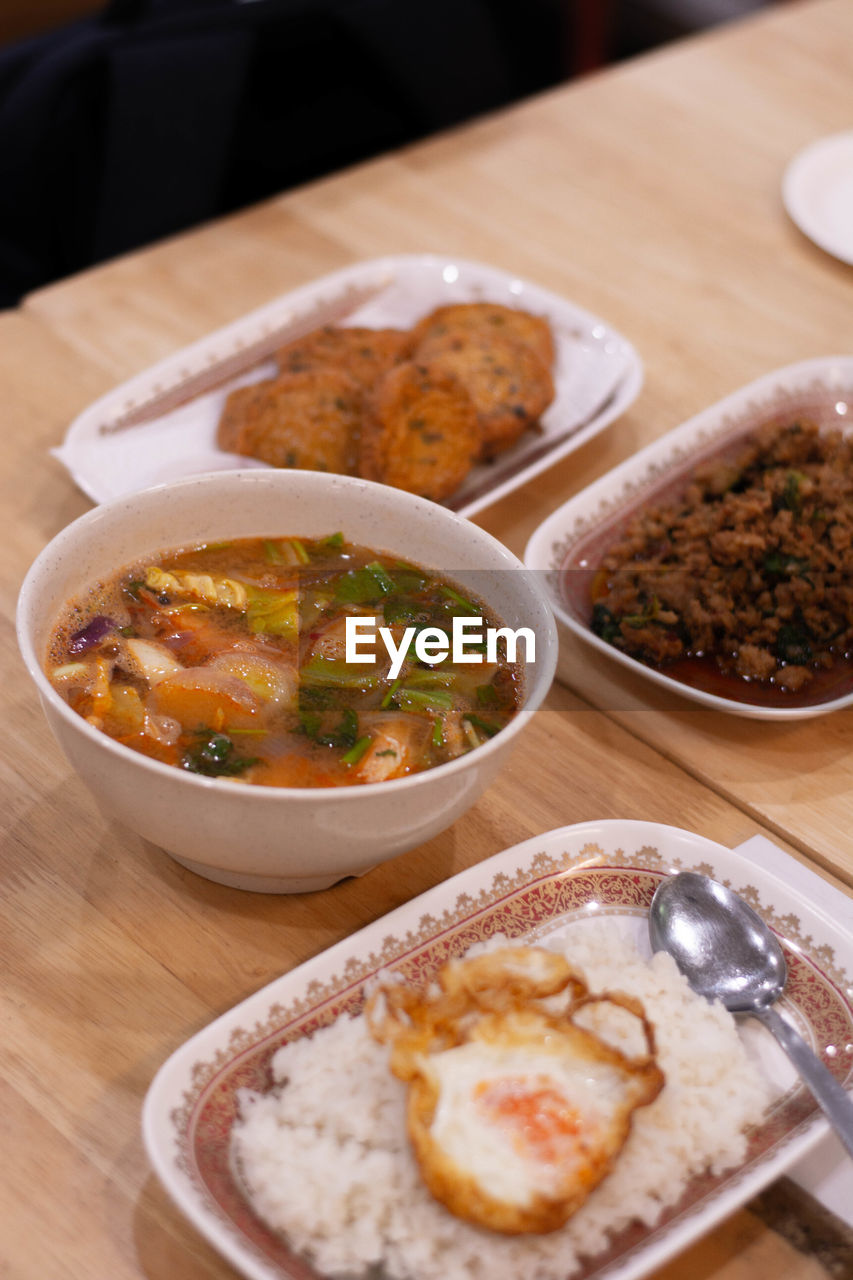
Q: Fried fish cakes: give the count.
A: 5